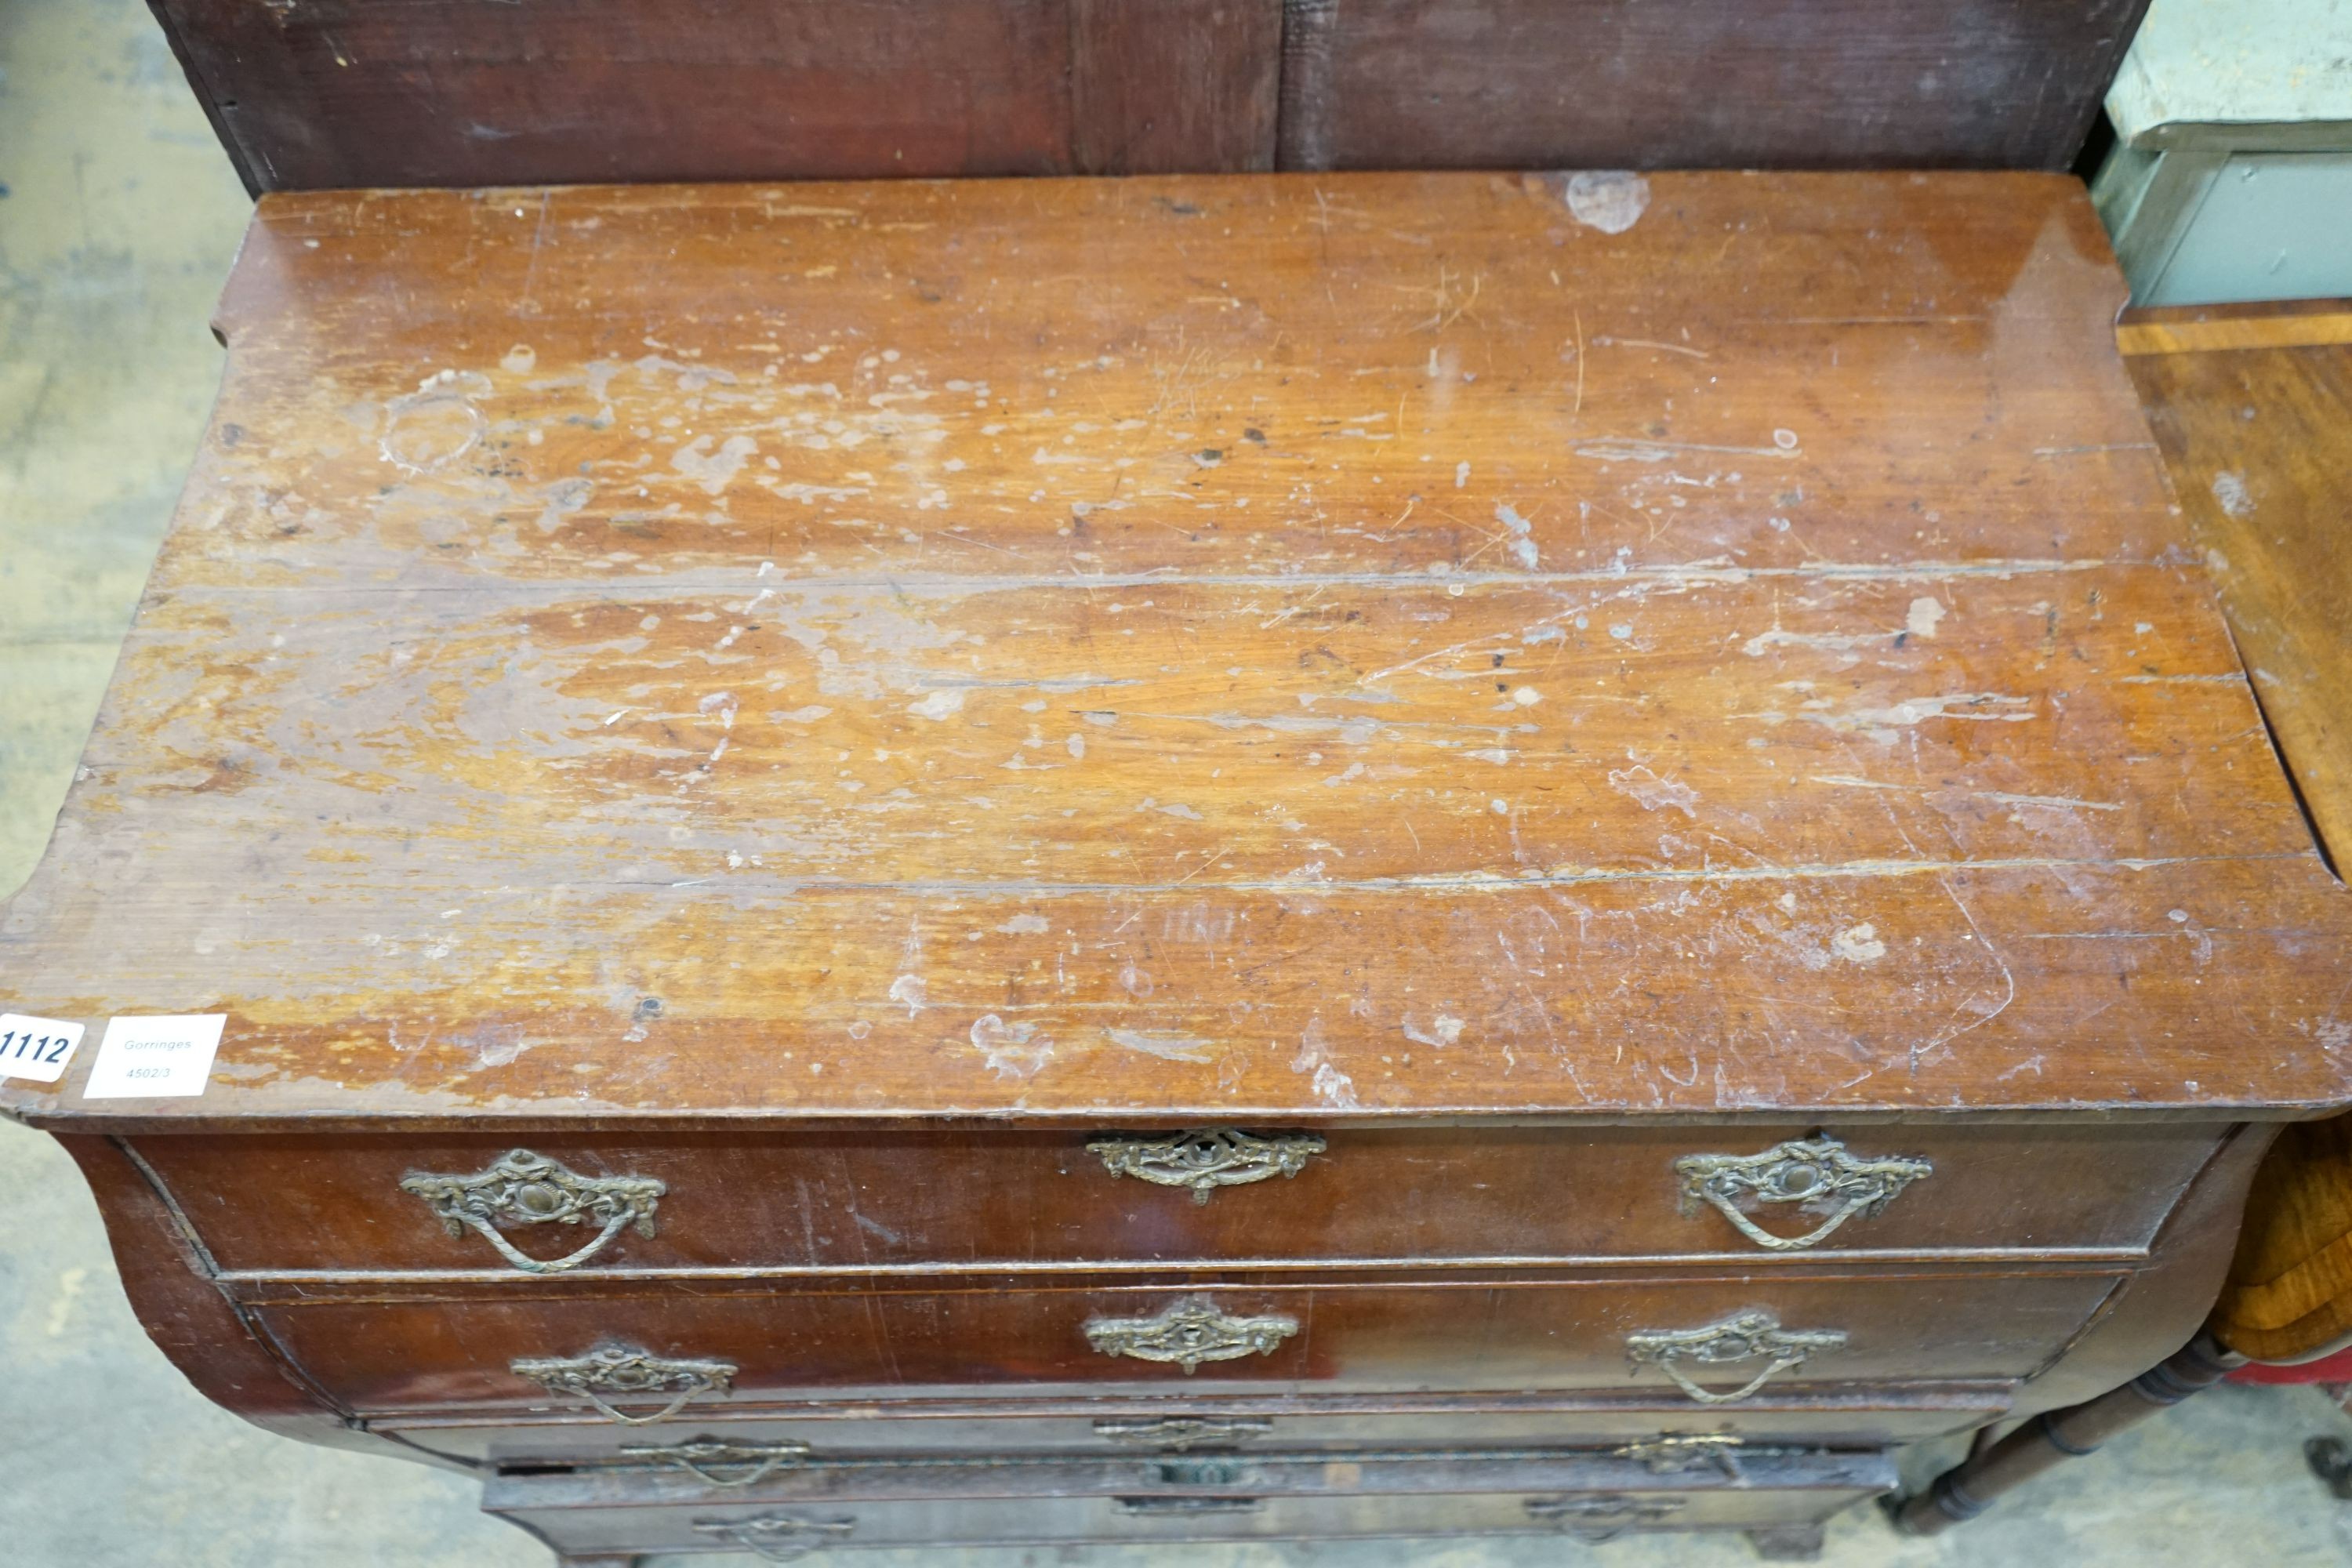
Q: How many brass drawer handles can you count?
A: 8